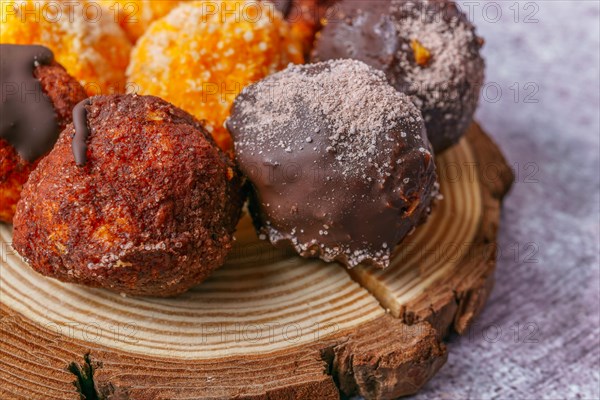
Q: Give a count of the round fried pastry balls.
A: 8